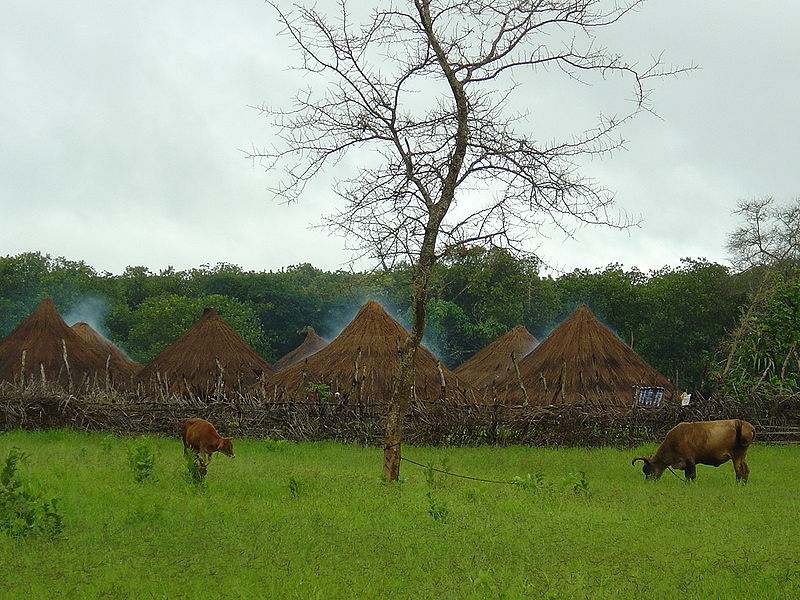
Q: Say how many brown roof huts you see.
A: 7